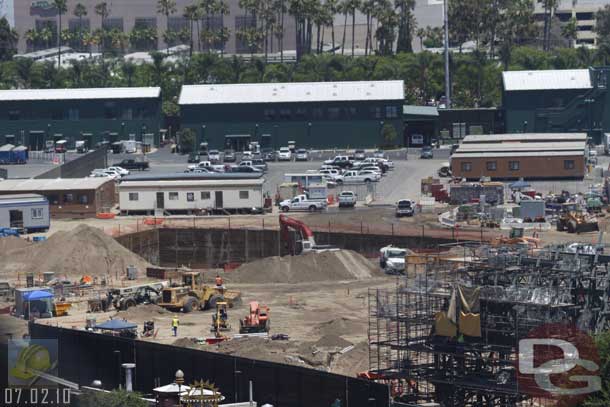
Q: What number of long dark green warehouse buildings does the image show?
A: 3